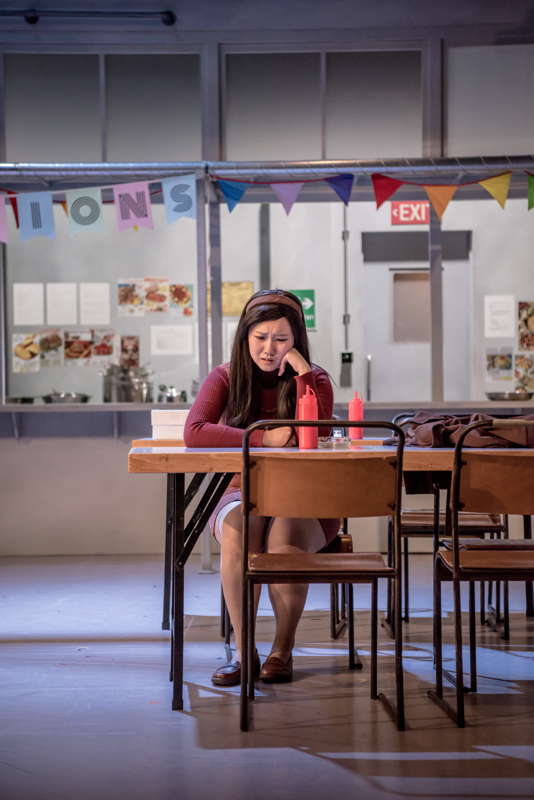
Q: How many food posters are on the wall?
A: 11